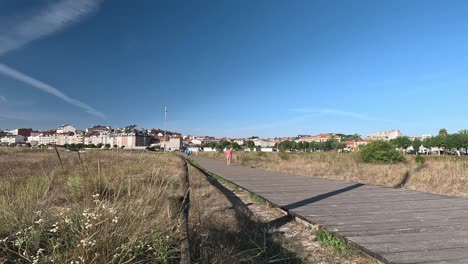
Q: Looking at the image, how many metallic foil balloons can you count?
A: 0